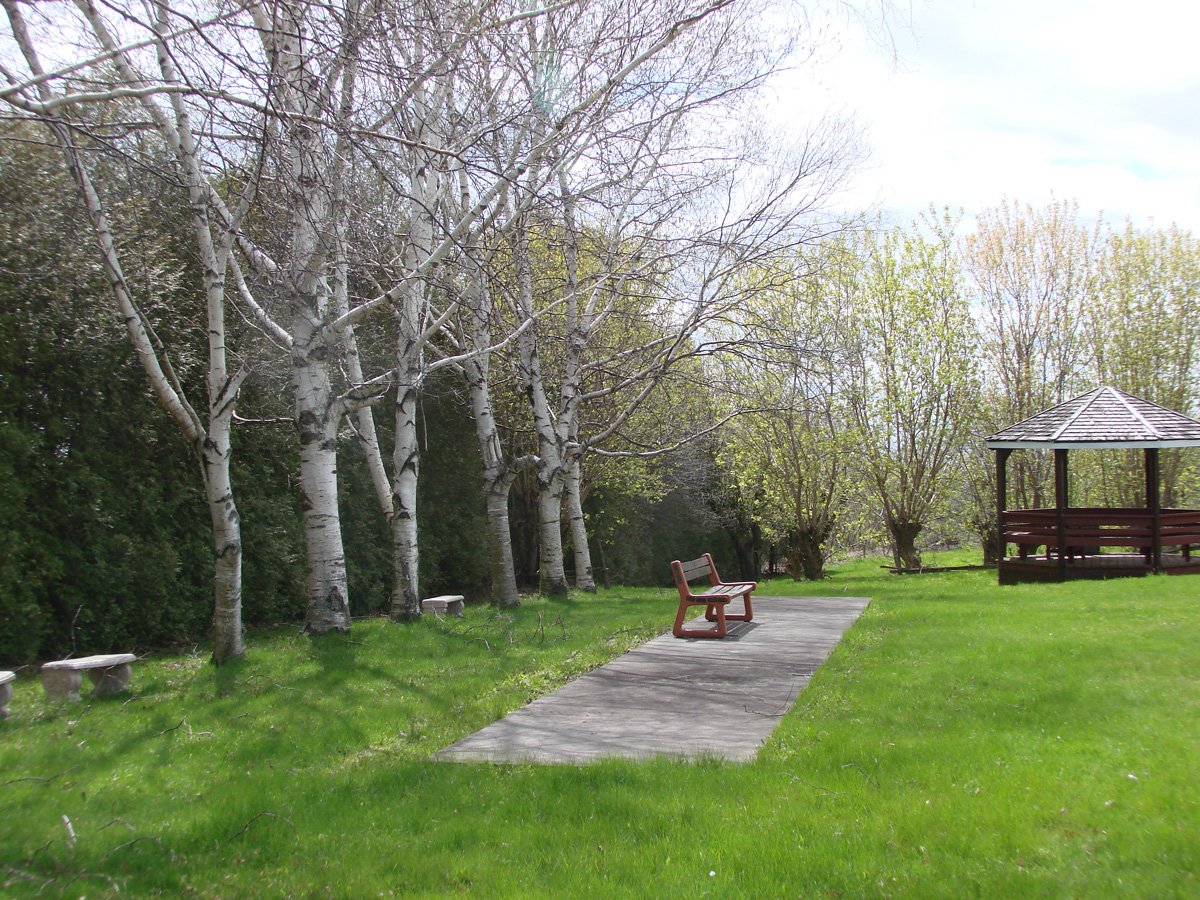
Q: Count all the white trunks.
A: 6